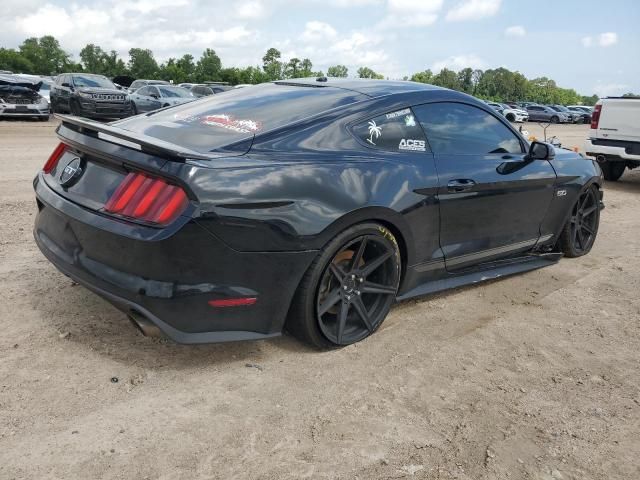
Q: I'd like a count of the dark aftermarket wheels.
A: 2